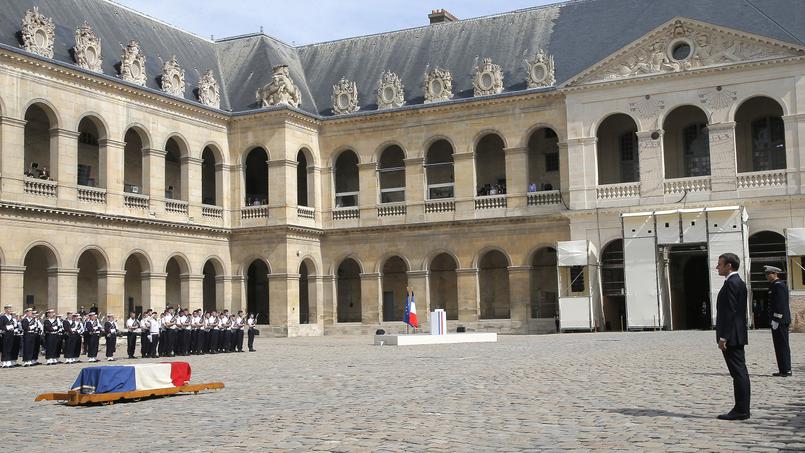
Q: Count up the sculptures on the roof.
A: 11